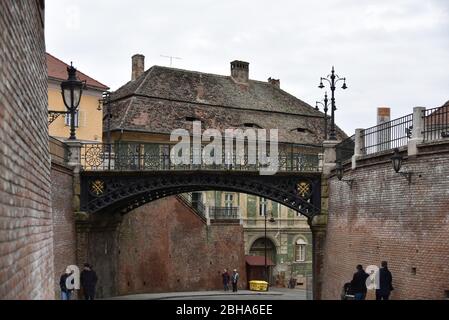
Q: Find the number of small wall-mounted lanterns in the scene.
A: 2